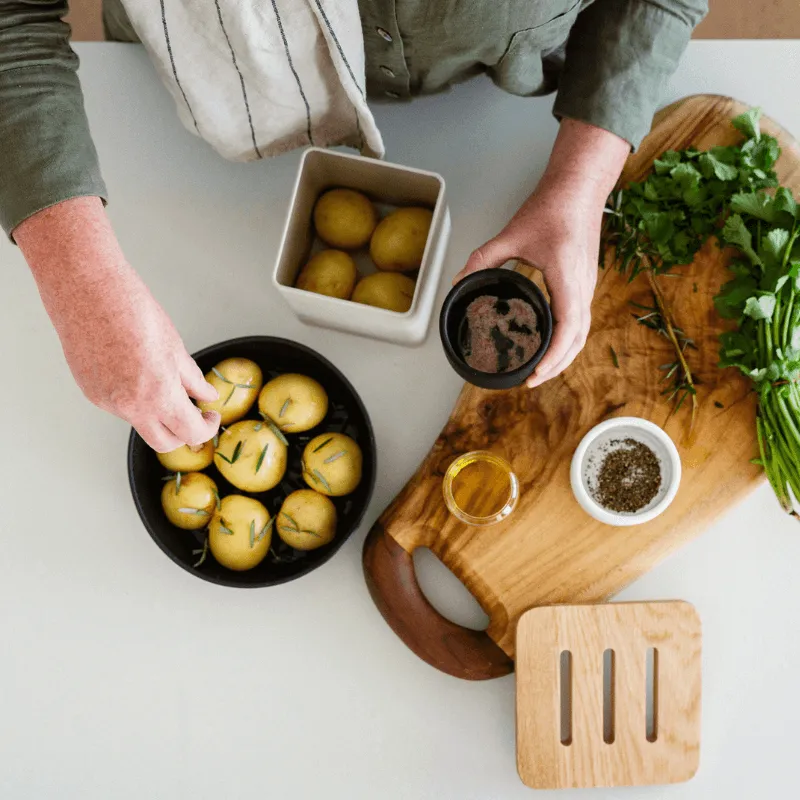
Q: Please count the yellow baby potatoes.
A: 12